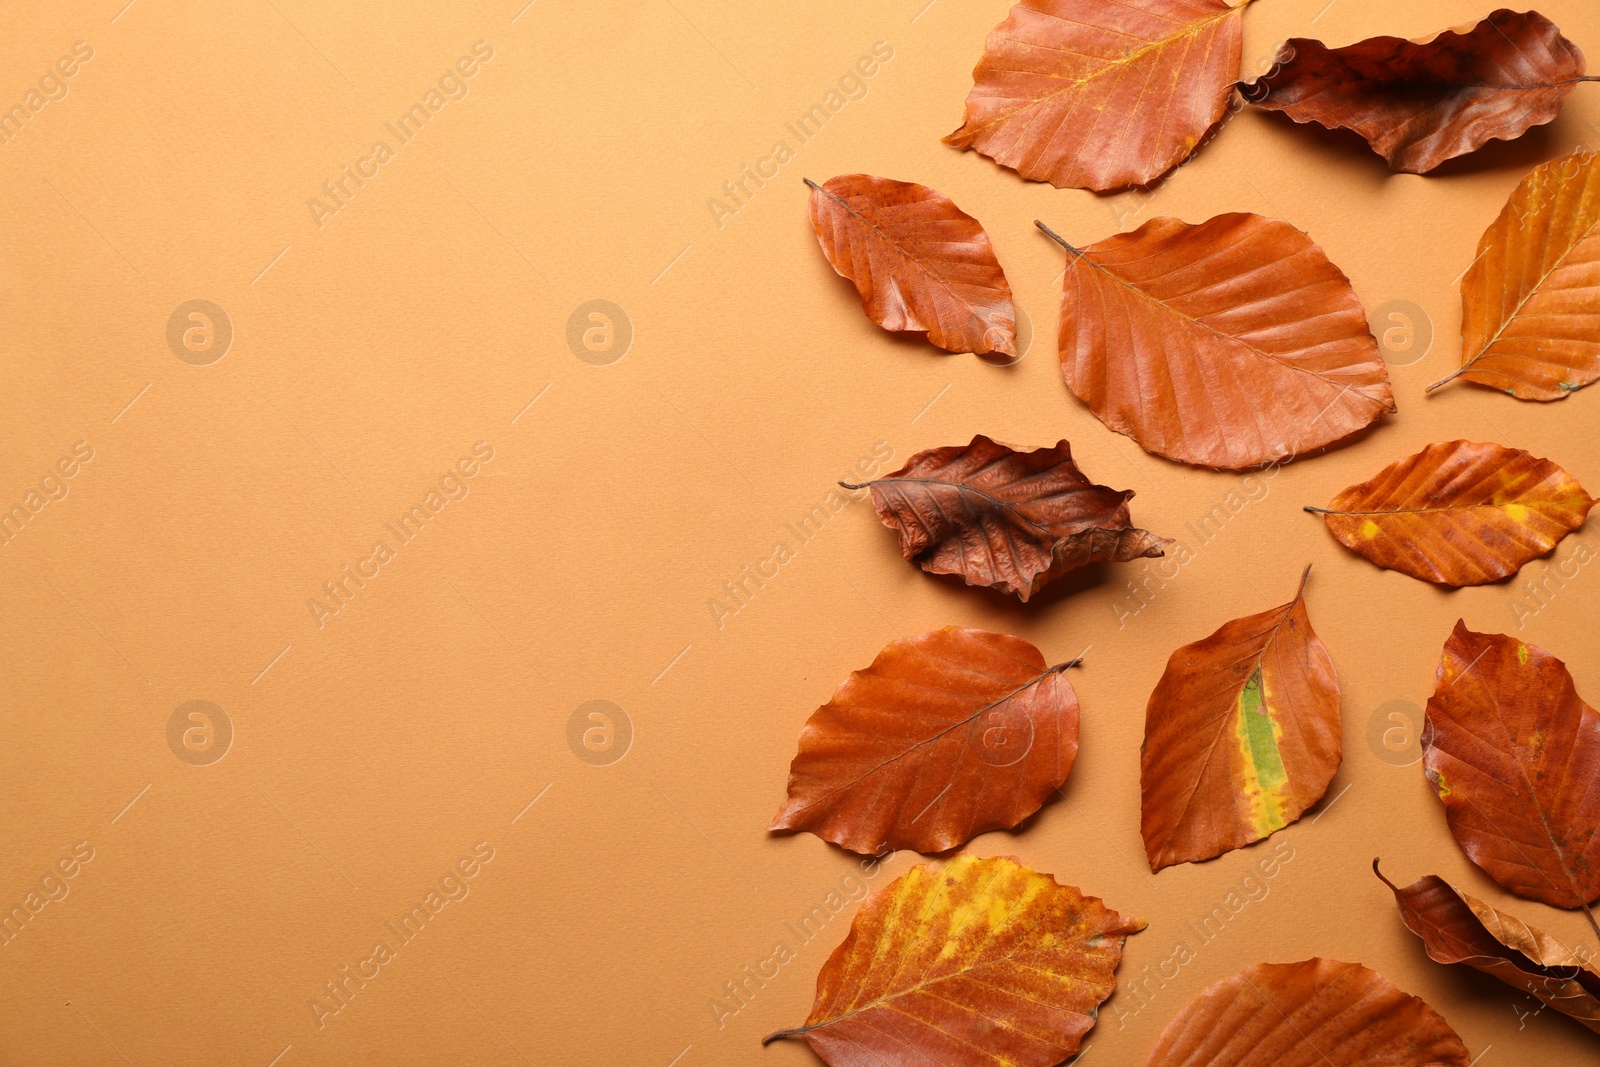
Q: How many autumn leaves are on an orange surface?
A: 13